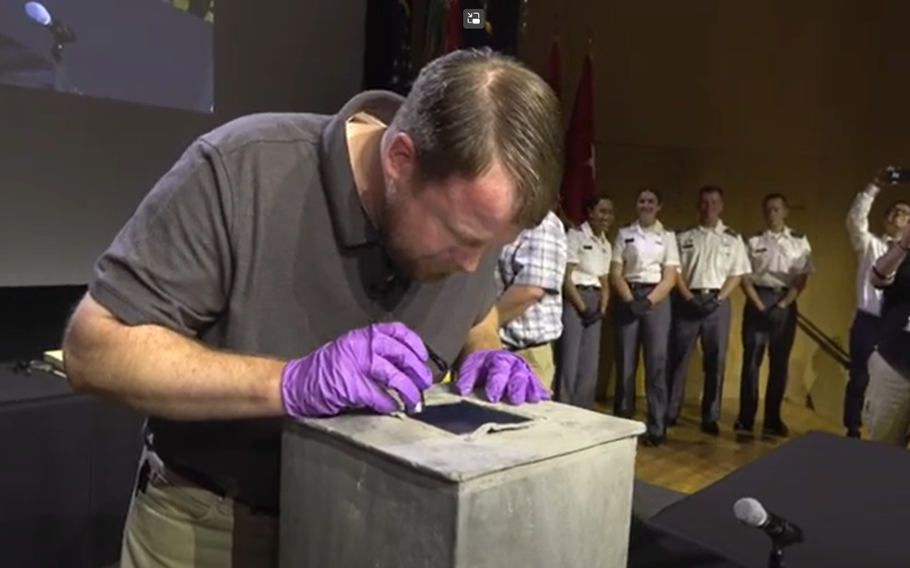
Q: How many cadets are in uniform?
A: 4